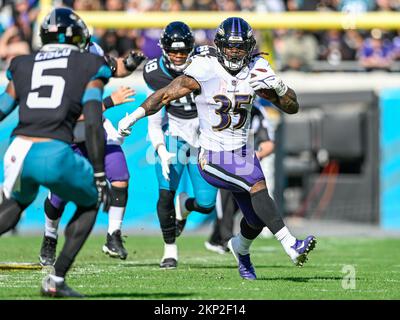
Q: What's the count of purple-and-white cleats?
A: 2